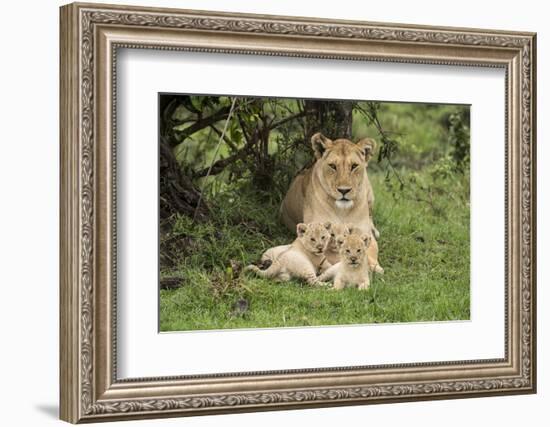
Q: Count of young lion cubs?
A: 3